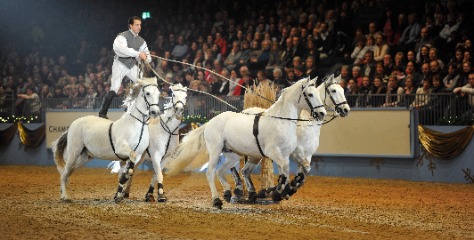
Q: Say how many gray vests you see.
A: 1